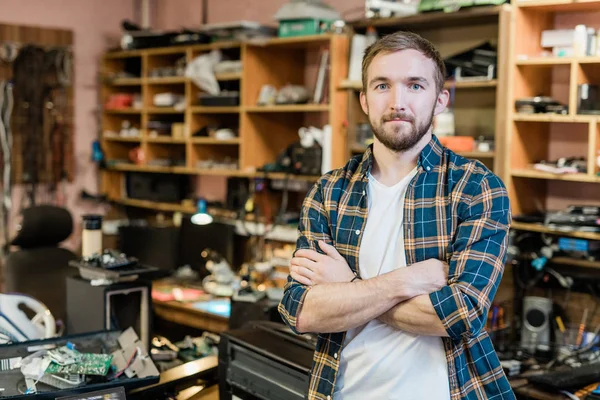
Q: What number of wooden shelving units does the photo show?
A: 3